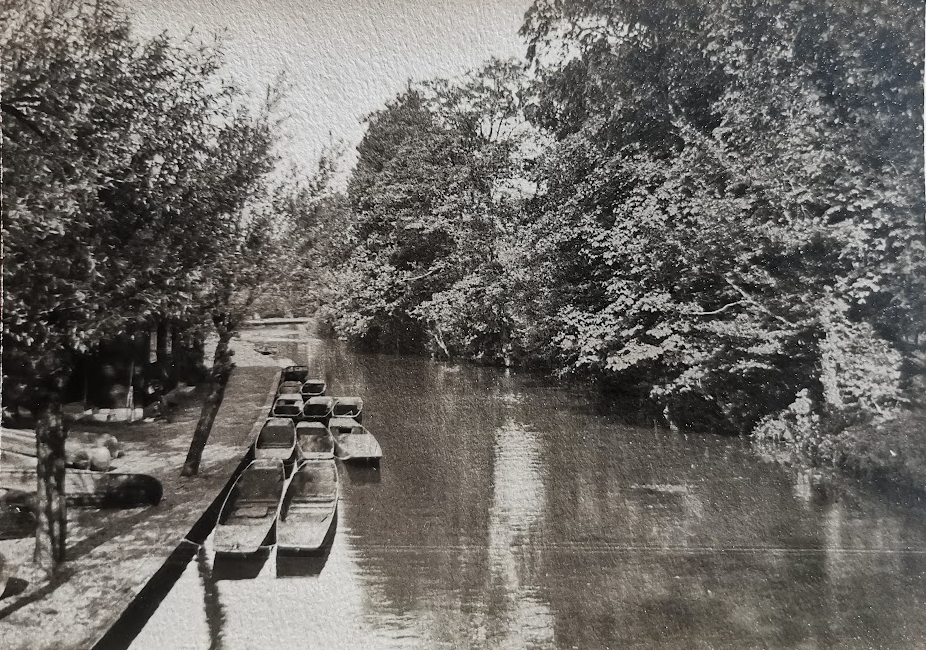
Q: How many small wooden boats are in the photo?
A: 11